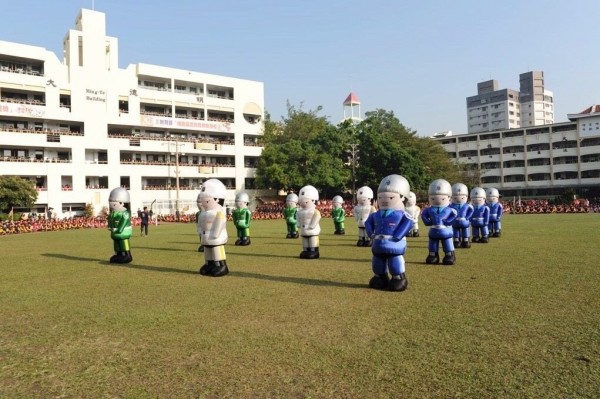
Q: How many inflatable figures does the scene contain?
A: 14